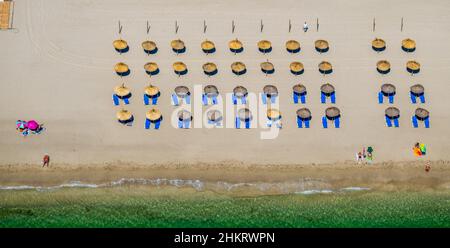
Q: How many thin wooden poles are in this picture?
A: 10